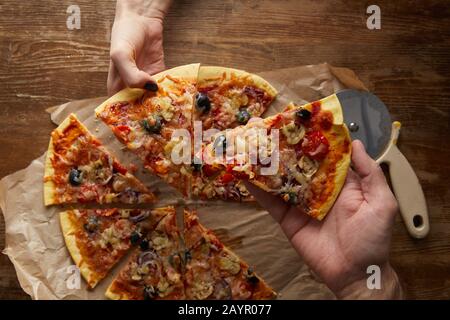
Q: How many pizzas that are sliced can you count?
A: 1